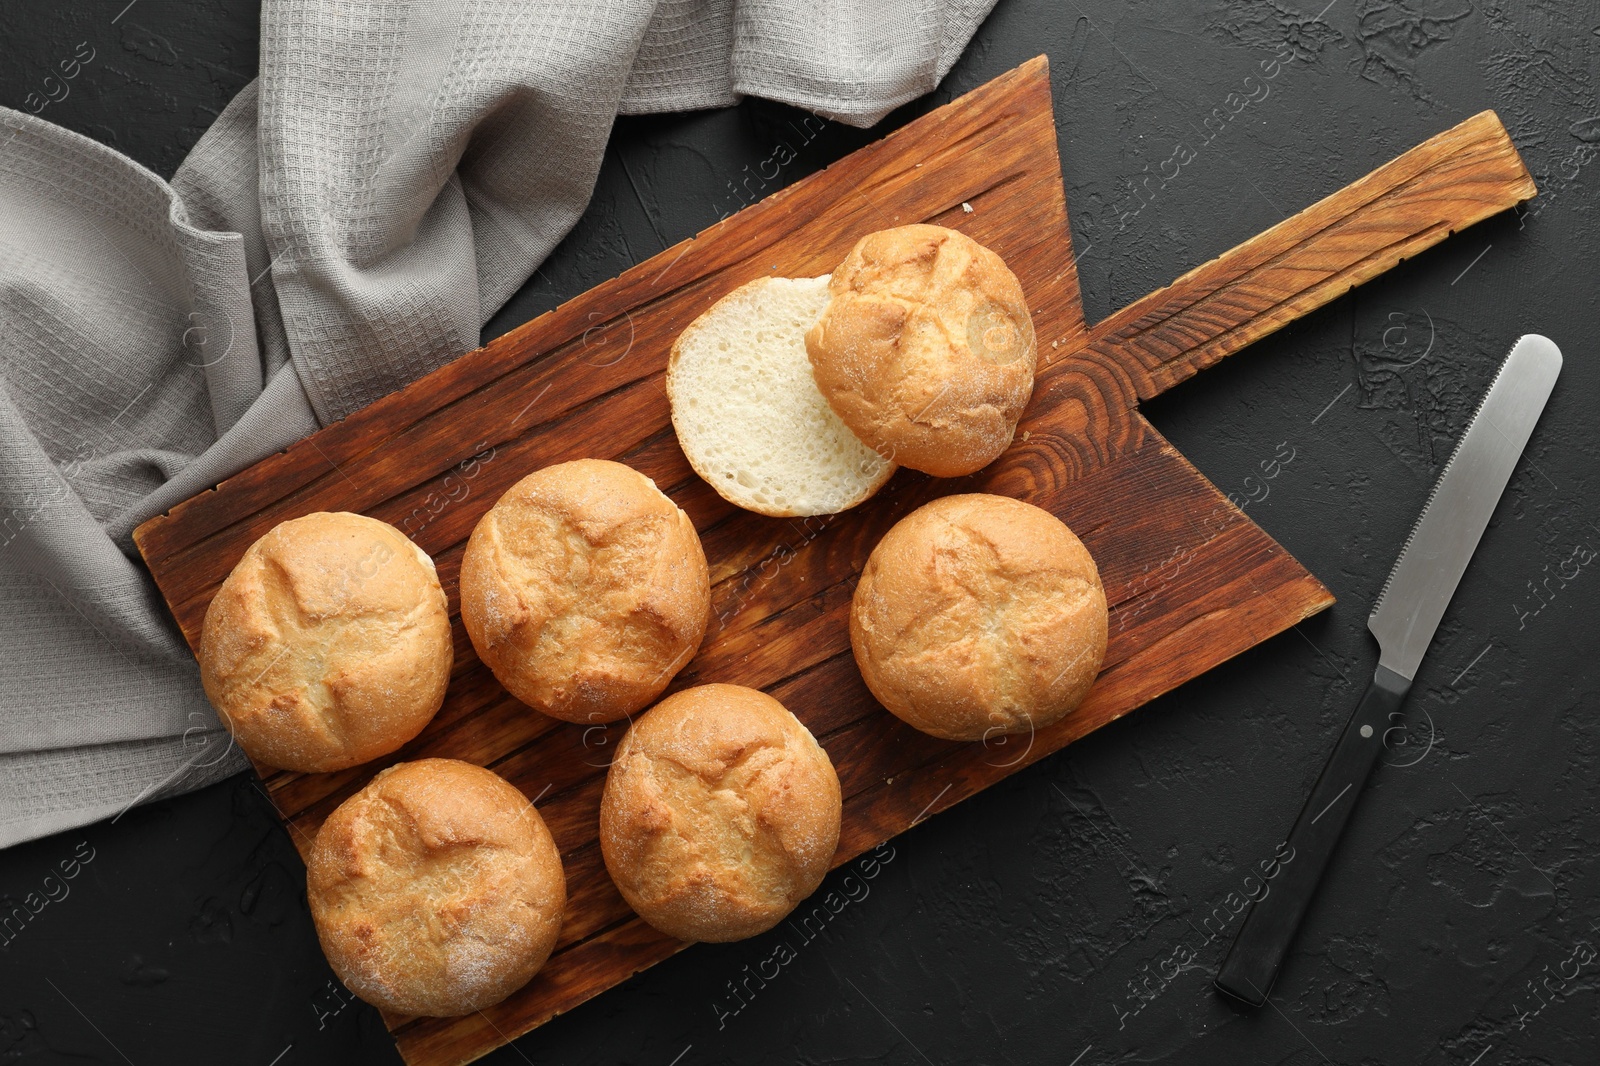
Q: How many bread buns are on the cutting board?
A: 6